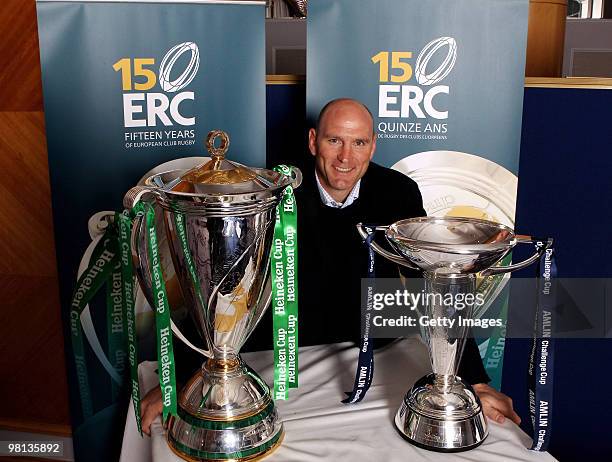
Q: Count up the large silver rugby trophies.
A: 2